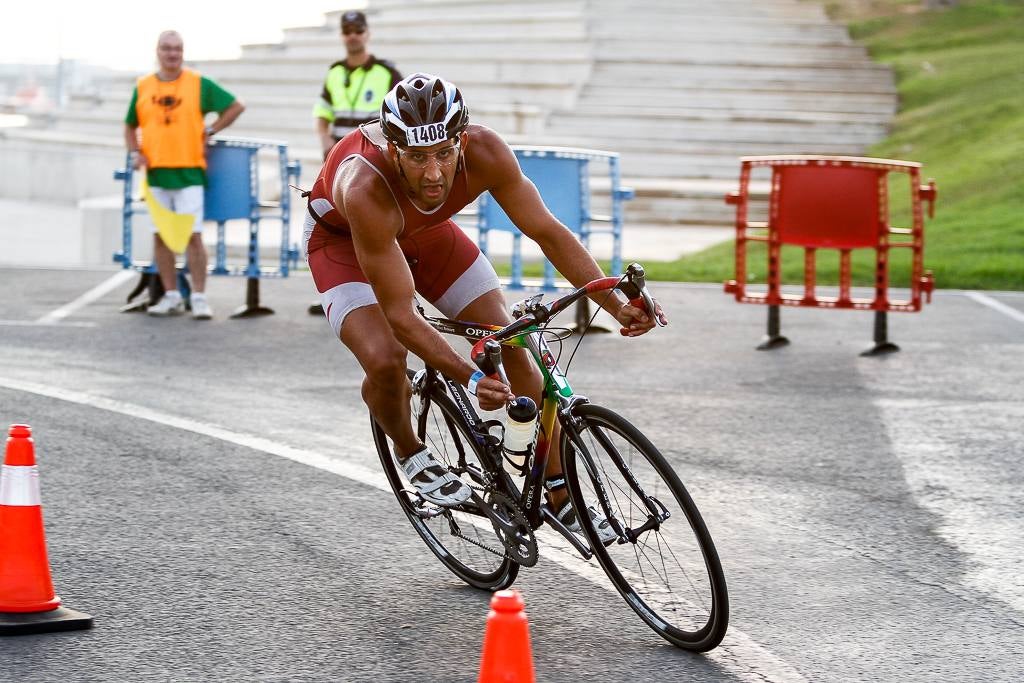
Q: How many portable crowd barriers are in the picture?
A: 3